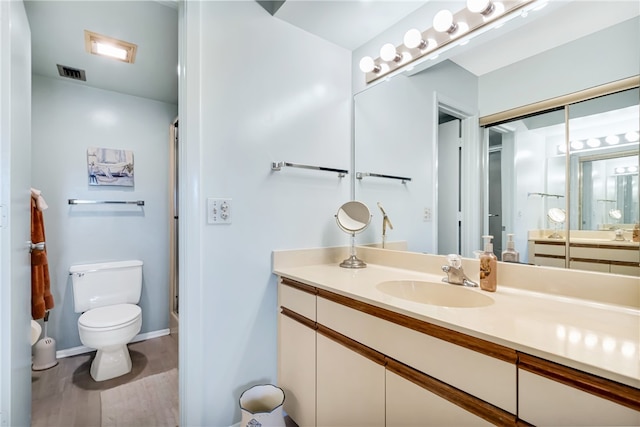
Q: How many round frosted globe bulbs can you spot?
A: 5